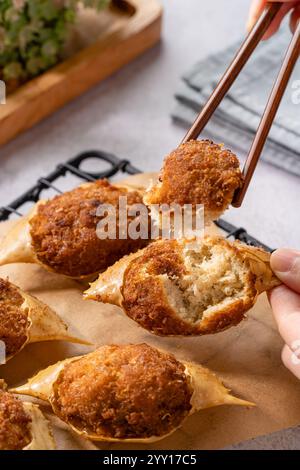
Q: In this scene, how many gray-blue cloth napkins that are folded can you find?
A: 1